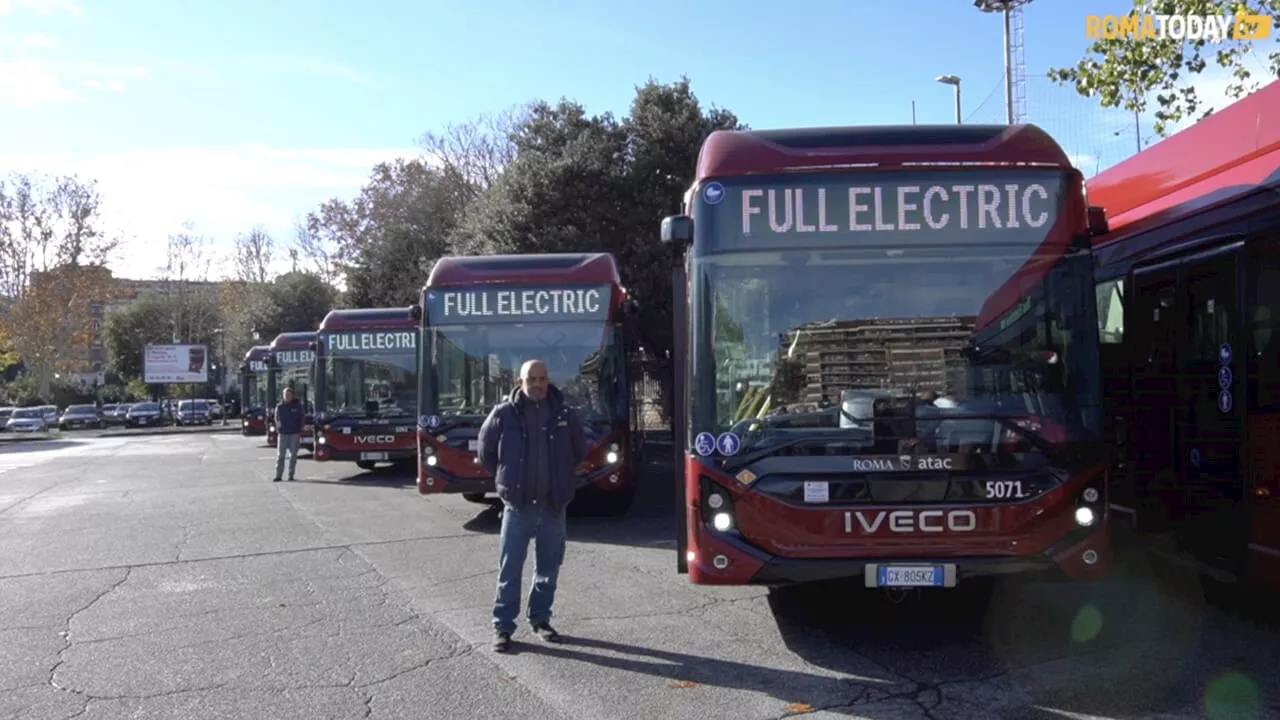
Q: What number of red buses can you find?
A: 6